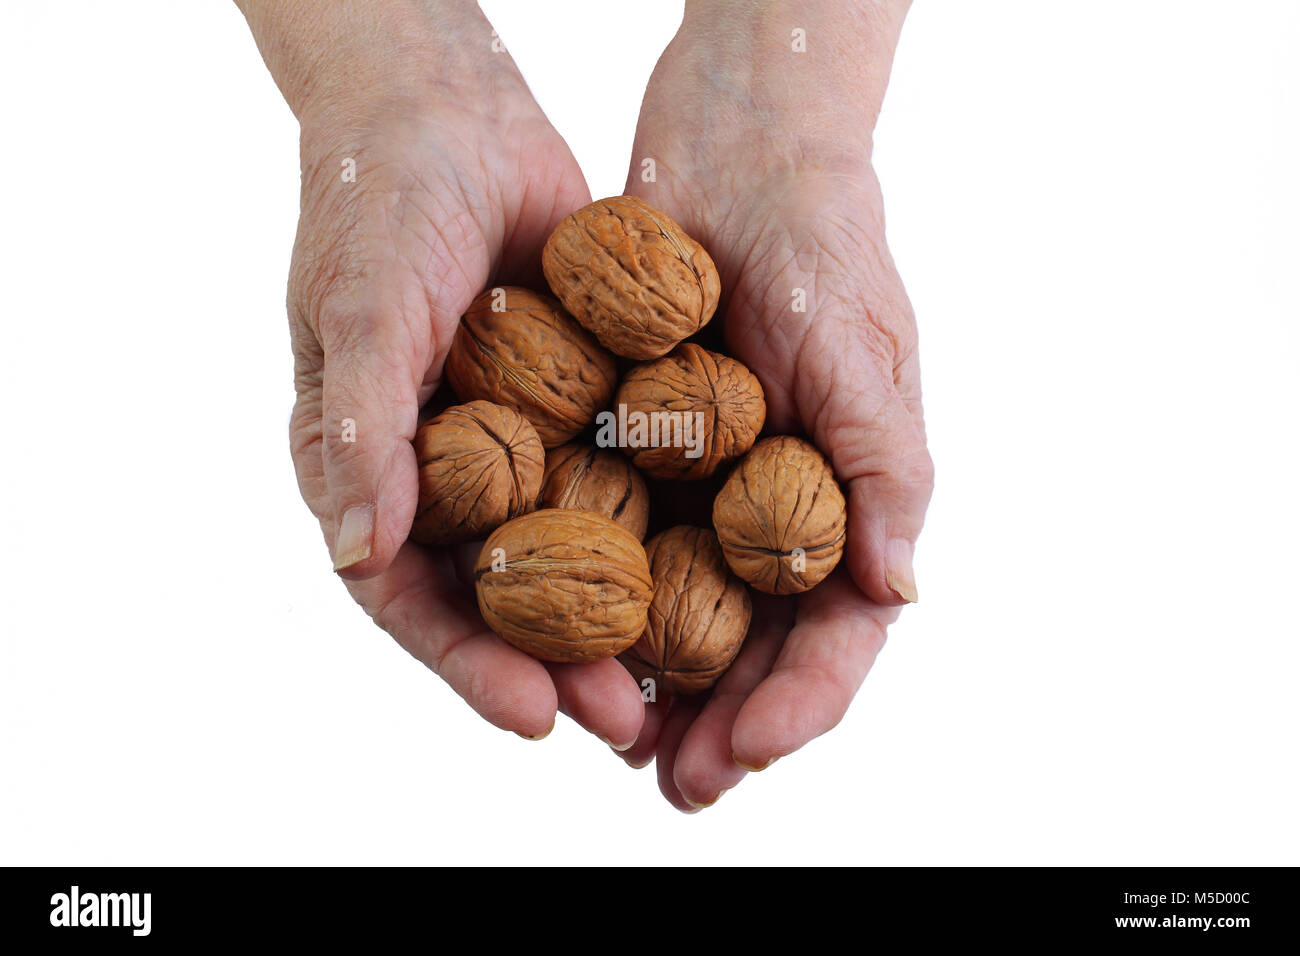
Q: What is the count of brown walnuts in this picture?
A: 8